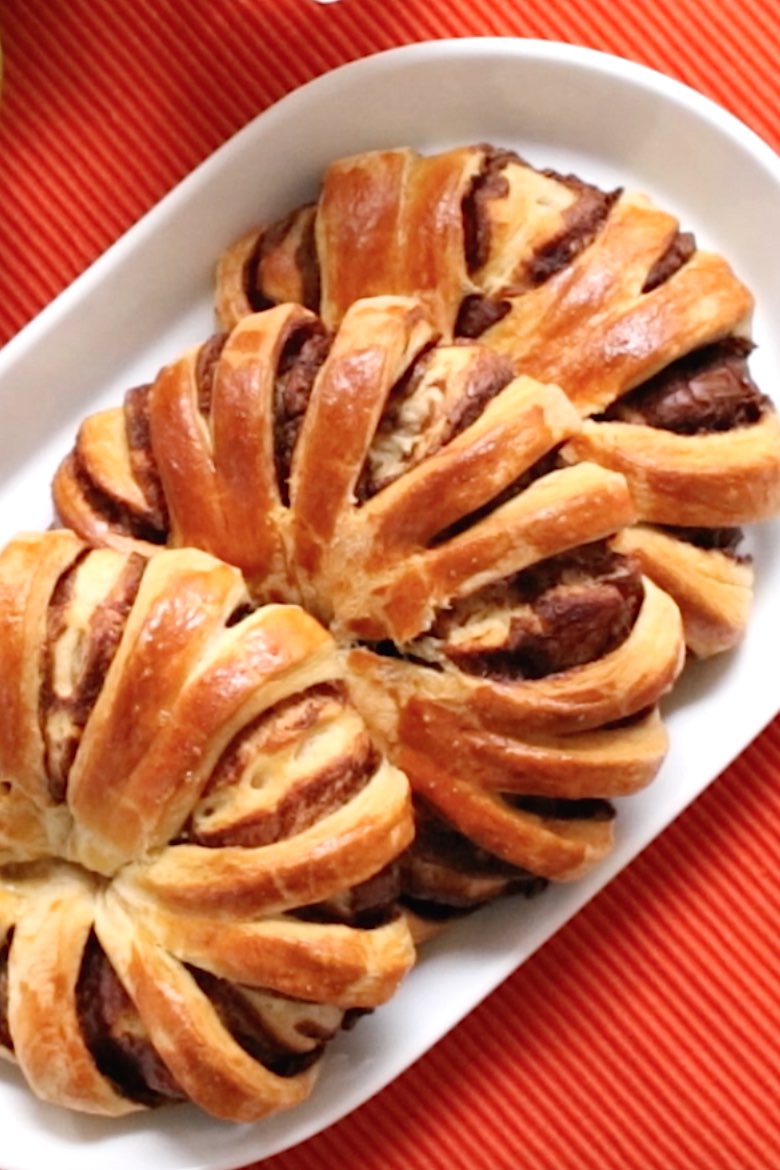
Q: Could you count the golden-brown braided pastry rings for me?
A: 3